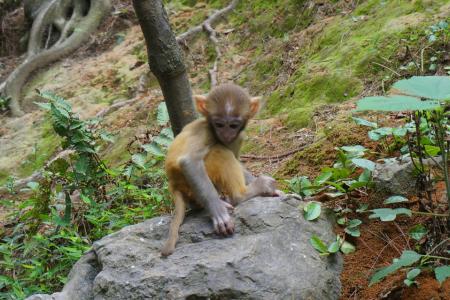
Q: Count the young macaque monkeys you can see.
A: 1